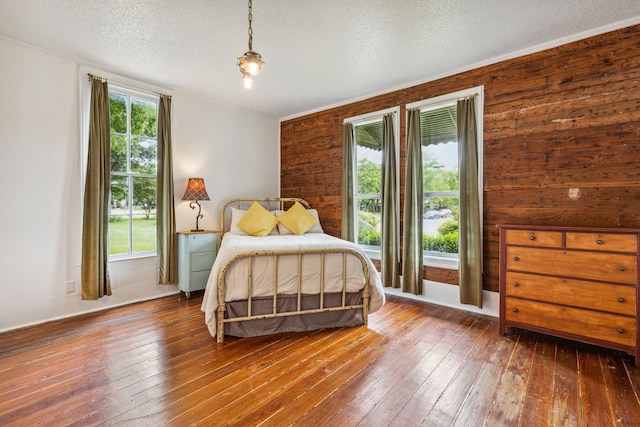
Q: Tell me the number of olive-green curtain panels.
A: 6